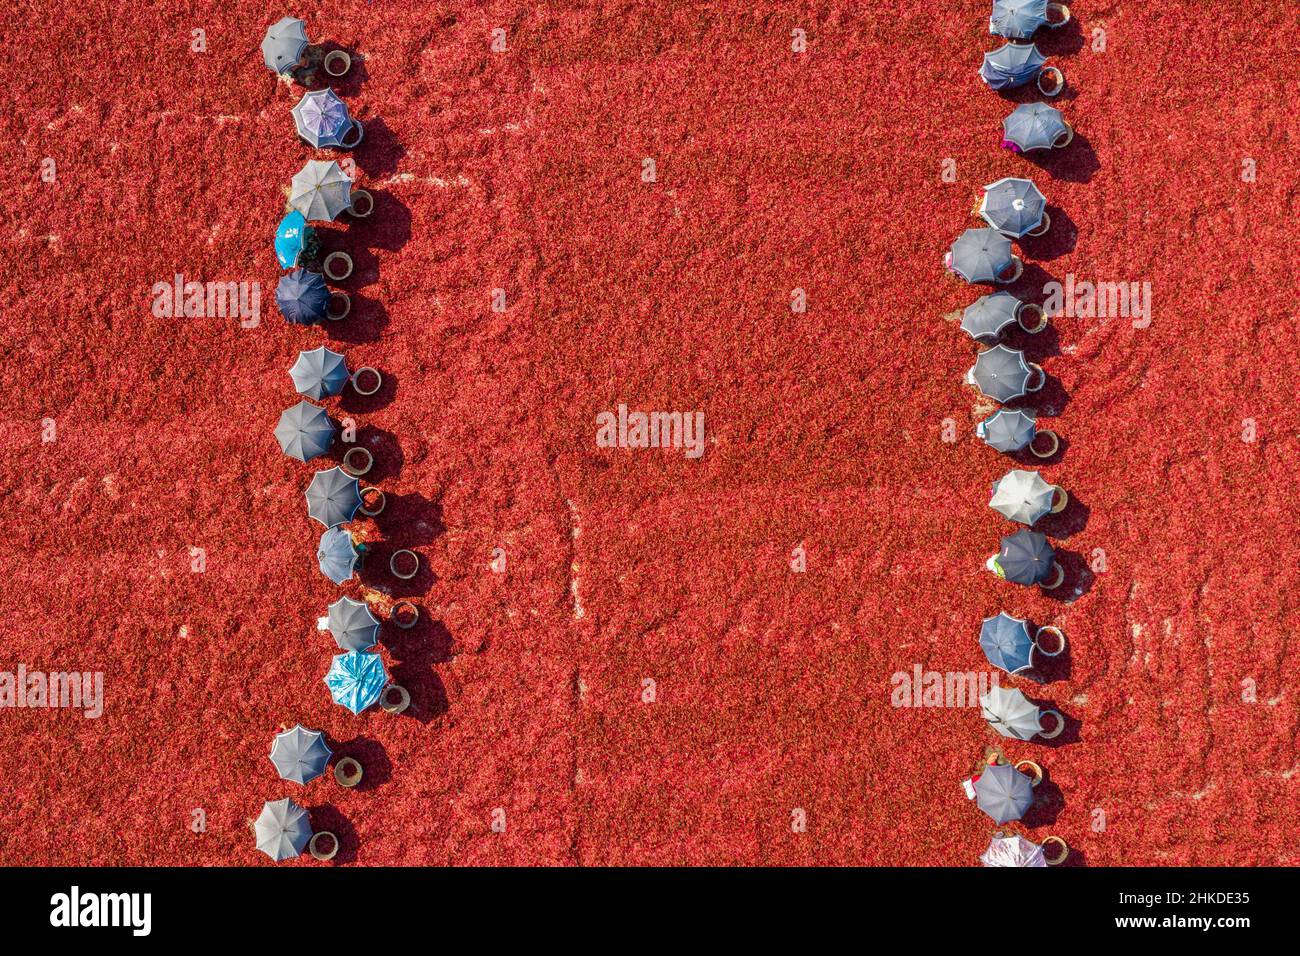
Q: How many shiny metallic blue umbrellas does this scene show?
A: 1